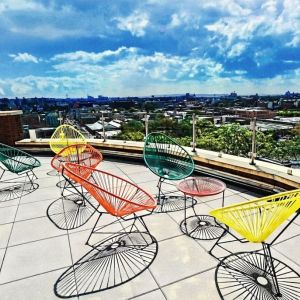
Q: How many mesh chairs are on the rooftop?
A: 6